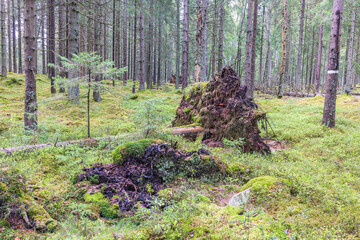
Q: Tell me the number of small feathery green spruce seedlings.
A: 2